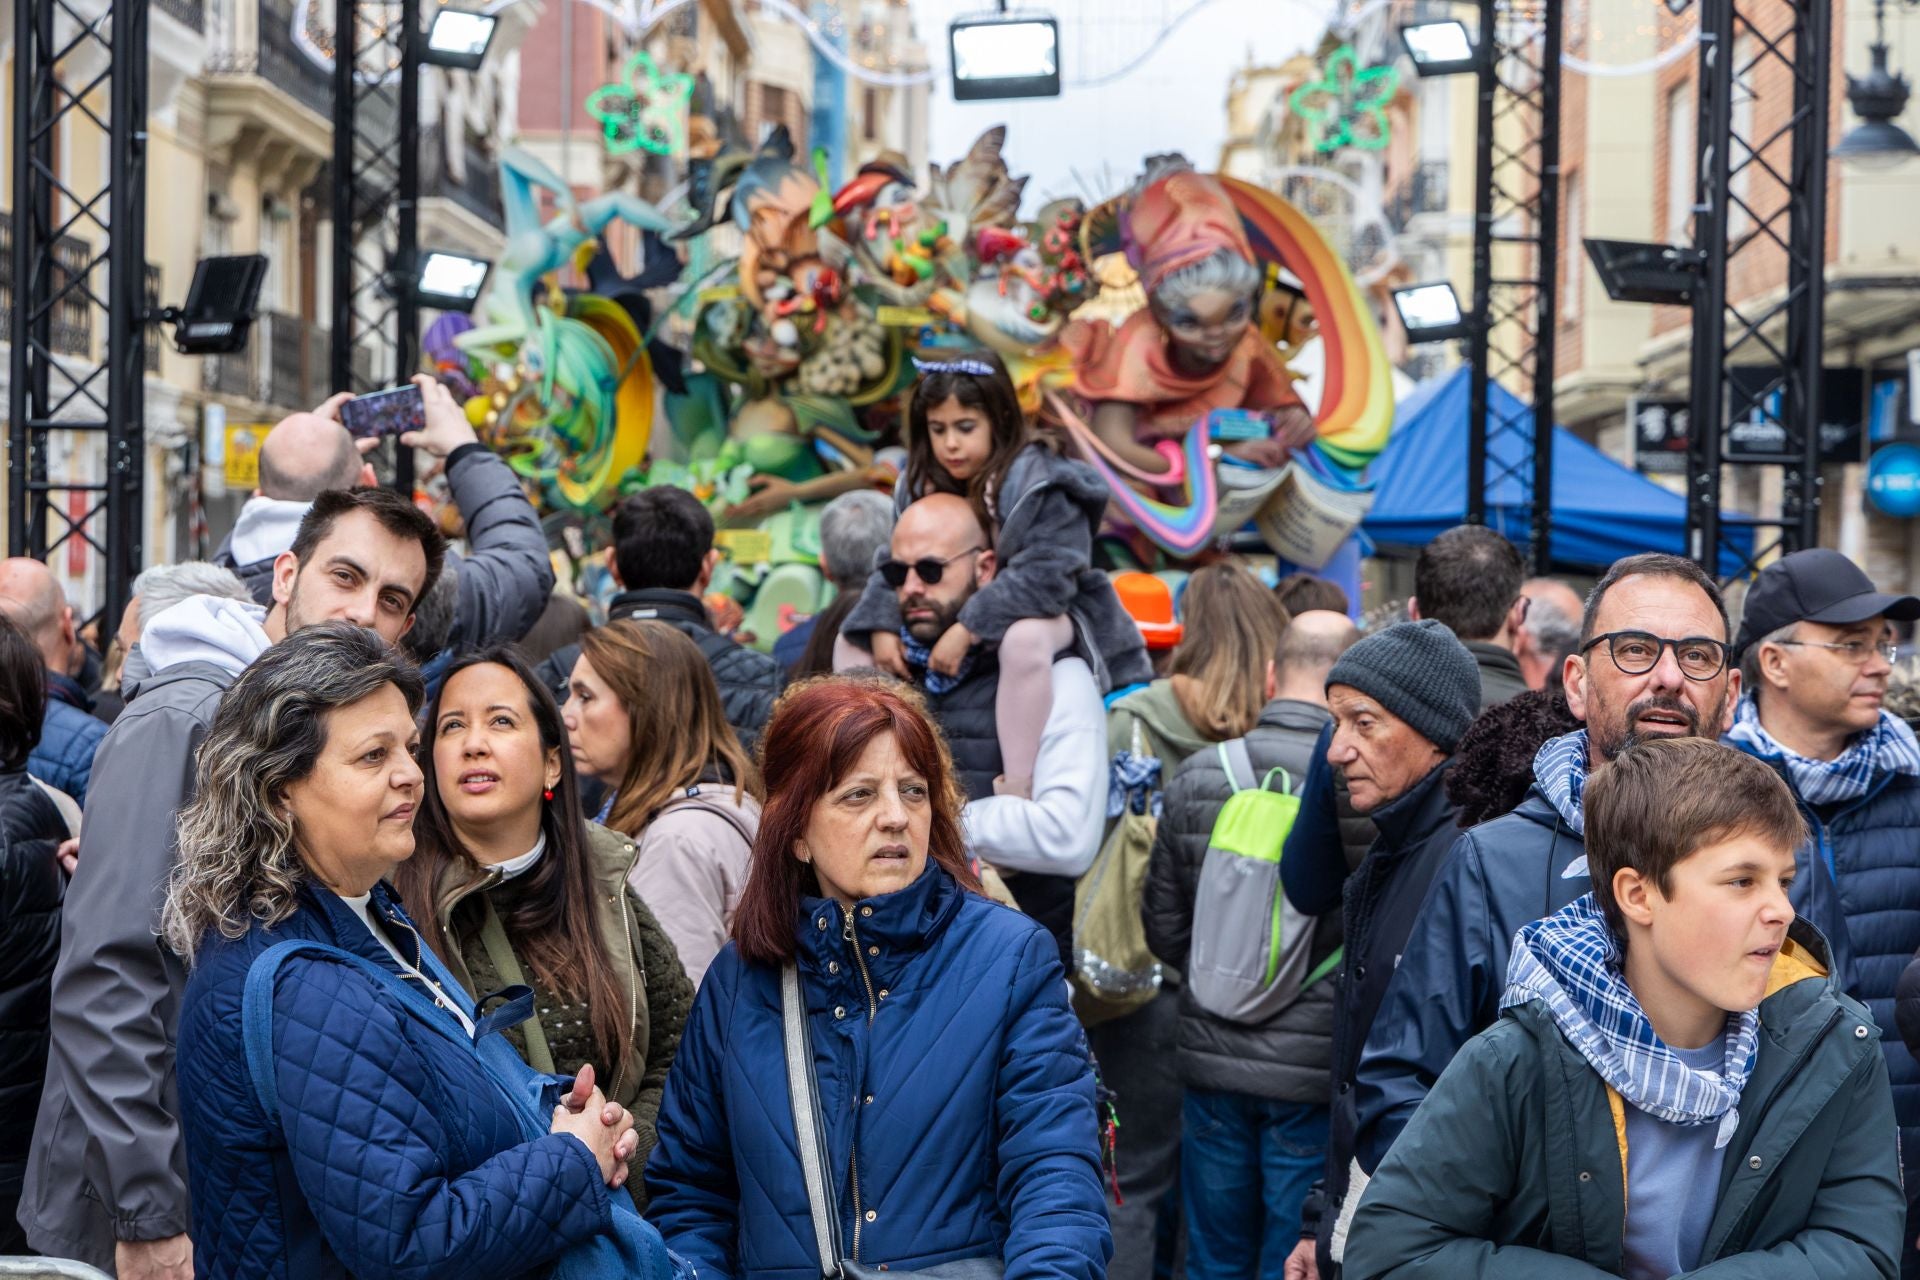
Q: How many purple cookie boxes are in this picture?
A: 0